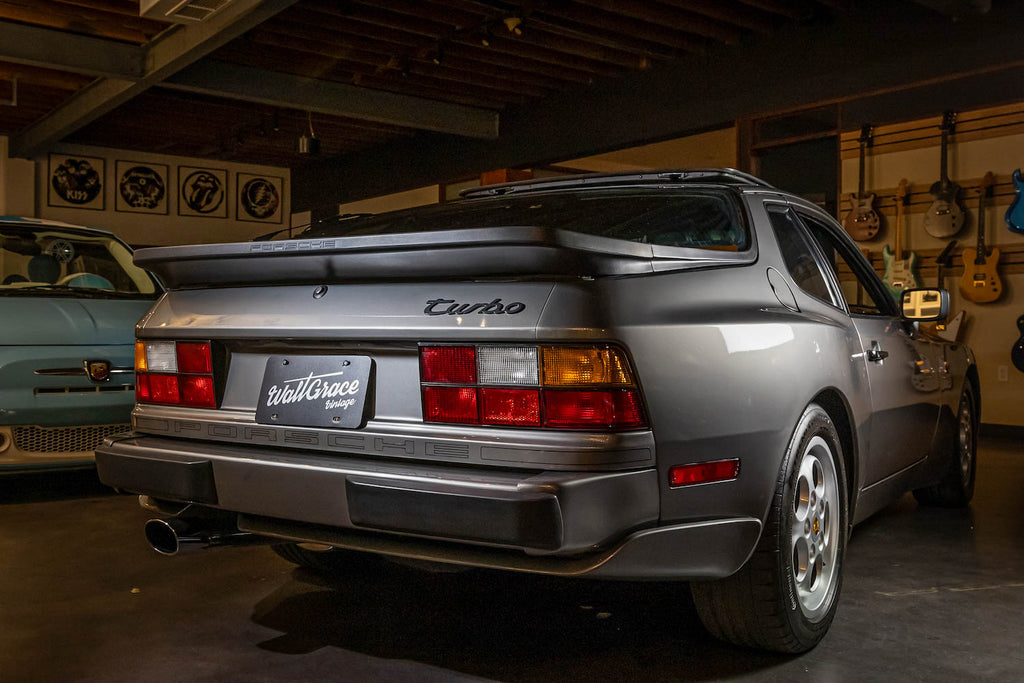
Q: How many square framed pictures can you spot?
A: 4